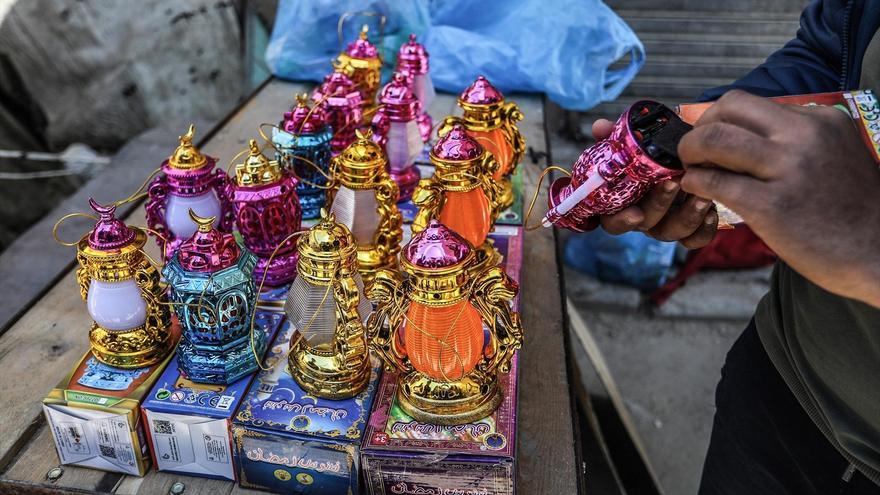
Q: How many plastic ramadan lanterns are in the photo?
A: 15